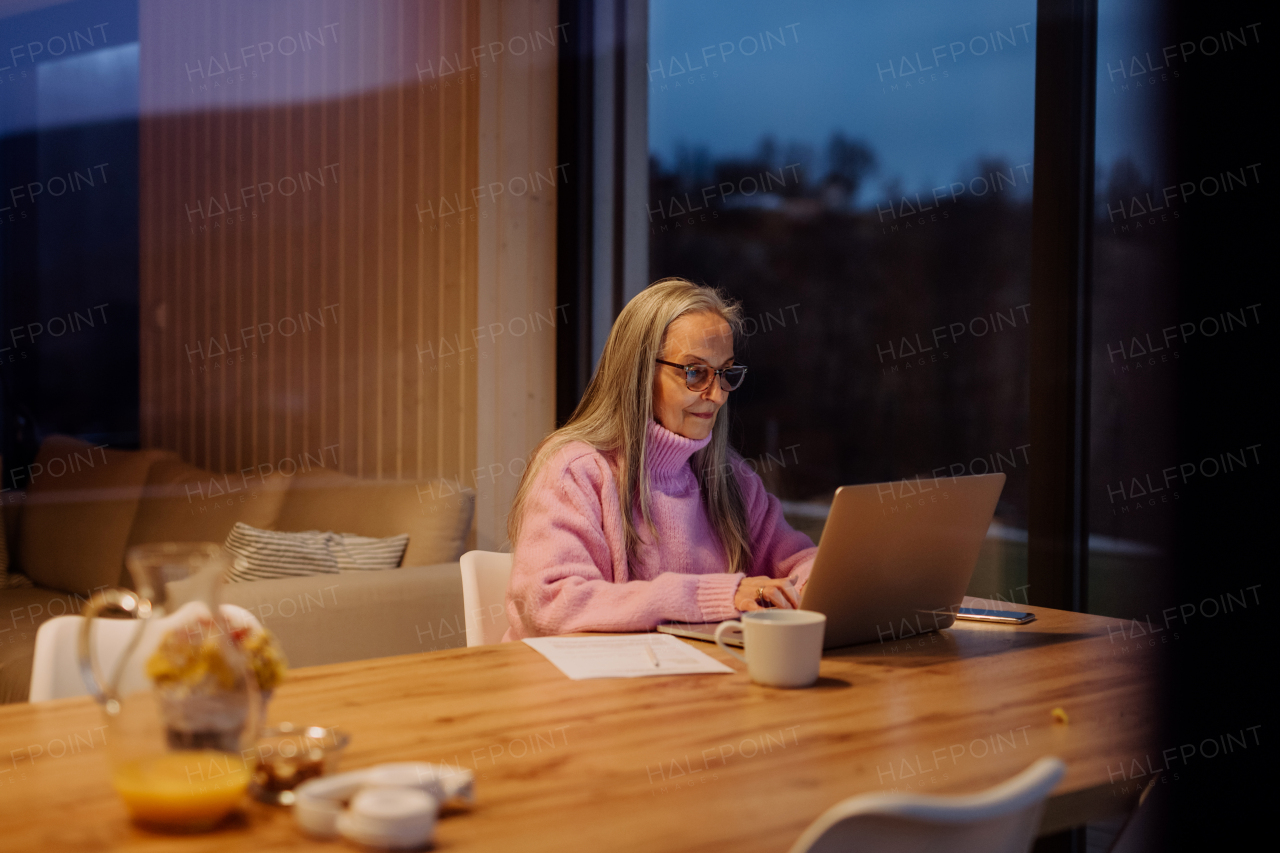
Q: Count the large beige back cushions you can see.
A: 3